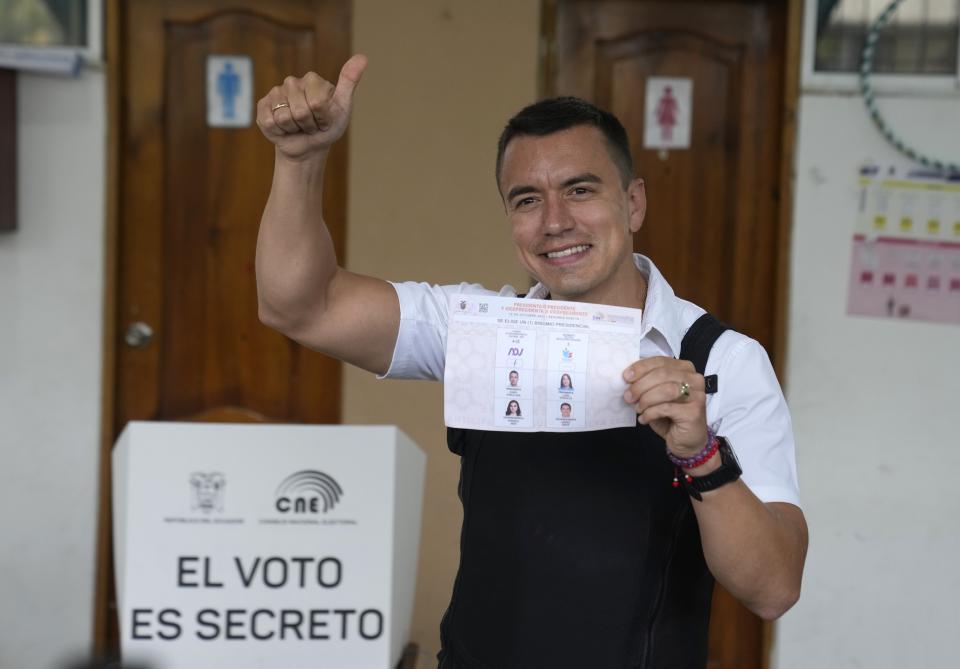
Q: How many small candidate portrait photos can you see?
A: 4